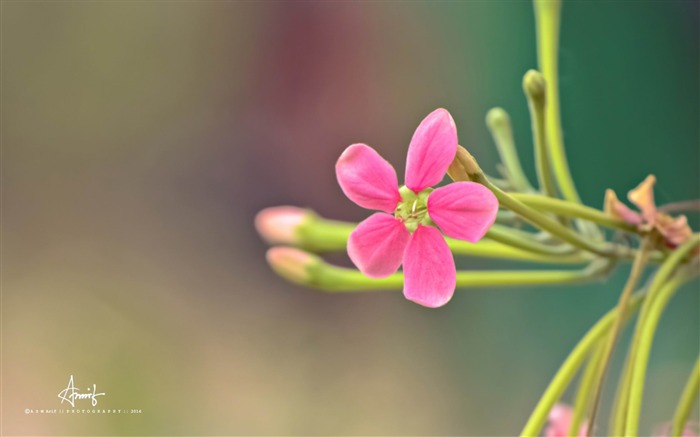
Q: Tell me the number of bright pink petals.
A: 5